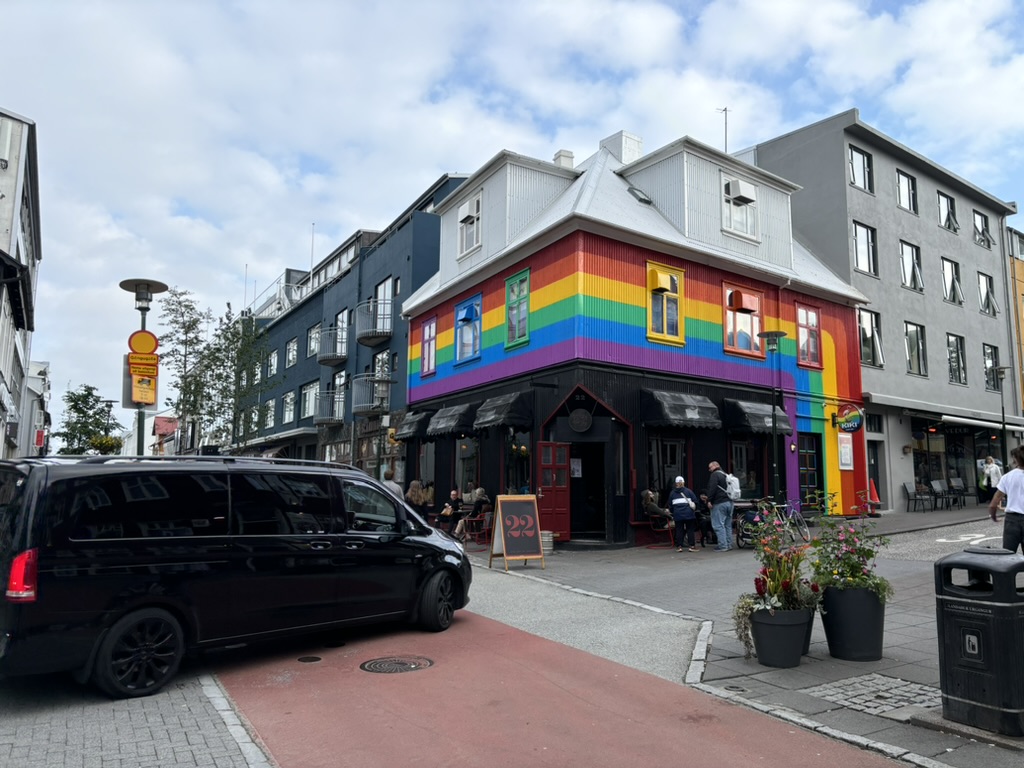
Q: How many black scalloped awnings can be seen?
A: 5